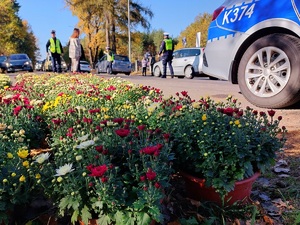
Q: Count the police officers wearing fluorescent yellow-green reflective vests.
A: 3